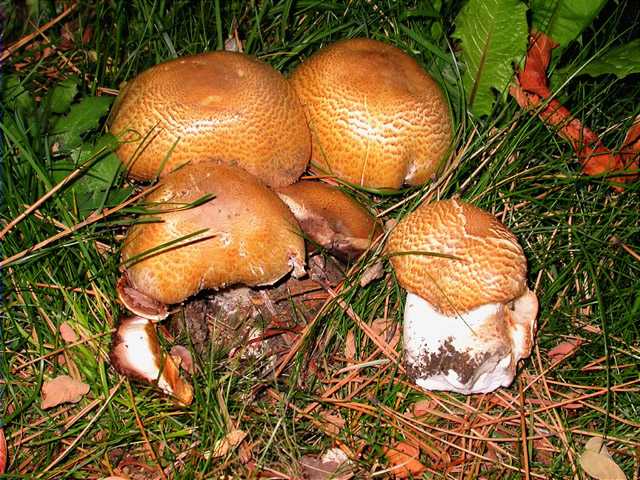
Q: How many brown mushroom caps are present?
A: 5